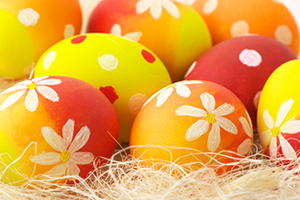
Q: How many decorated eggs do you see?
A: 9